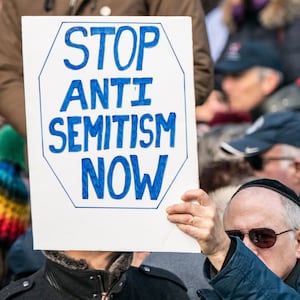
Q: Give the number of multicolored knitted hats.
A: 1